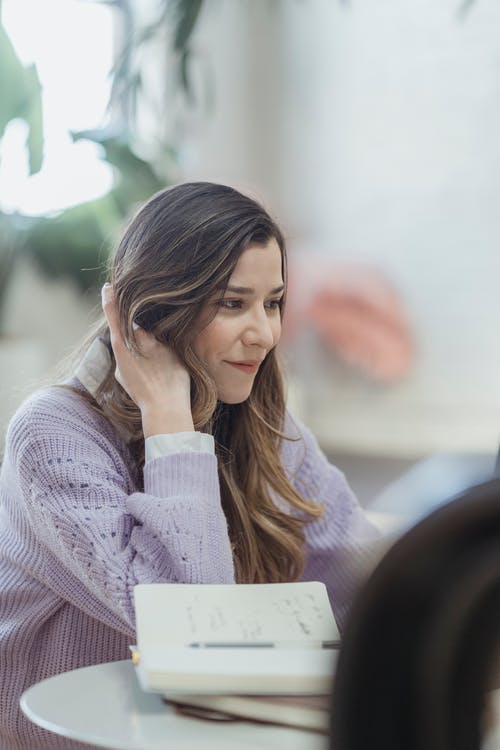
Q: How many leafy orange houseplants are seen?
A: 0